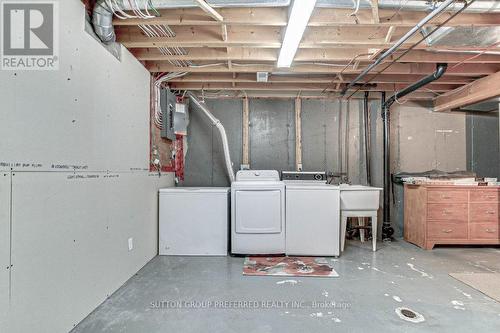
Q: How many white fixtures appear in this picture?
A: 4